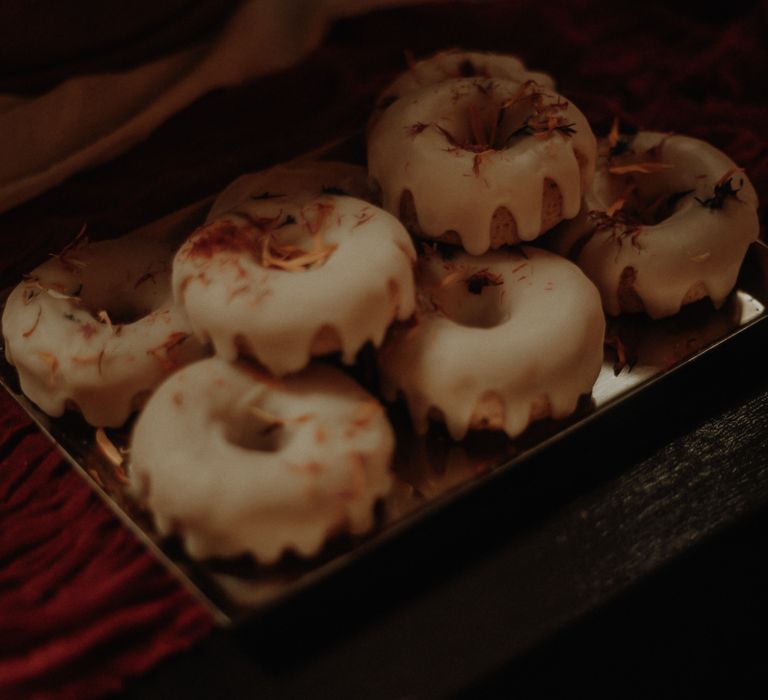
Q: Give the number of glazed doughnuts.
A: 8